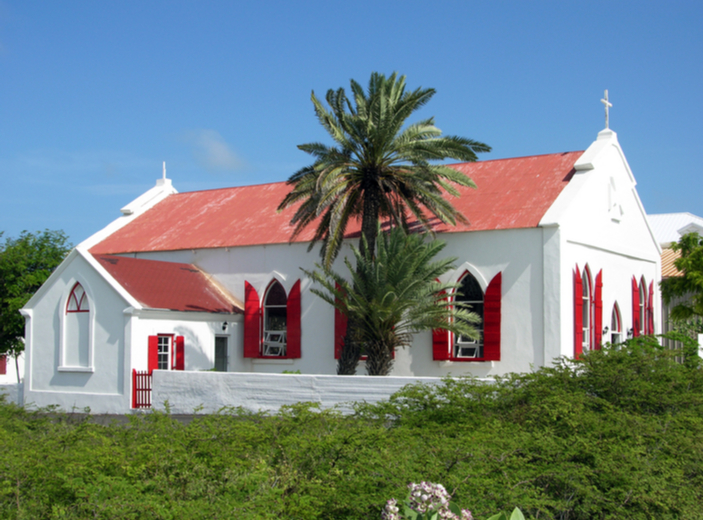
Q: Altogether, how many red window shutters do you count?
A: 12